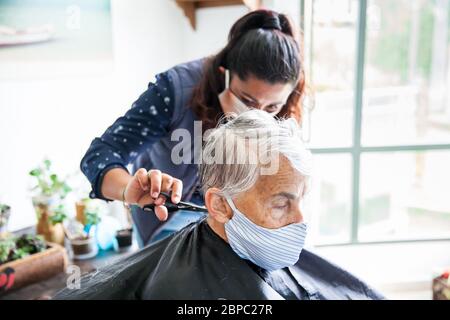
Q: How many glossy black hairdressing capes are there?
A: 1